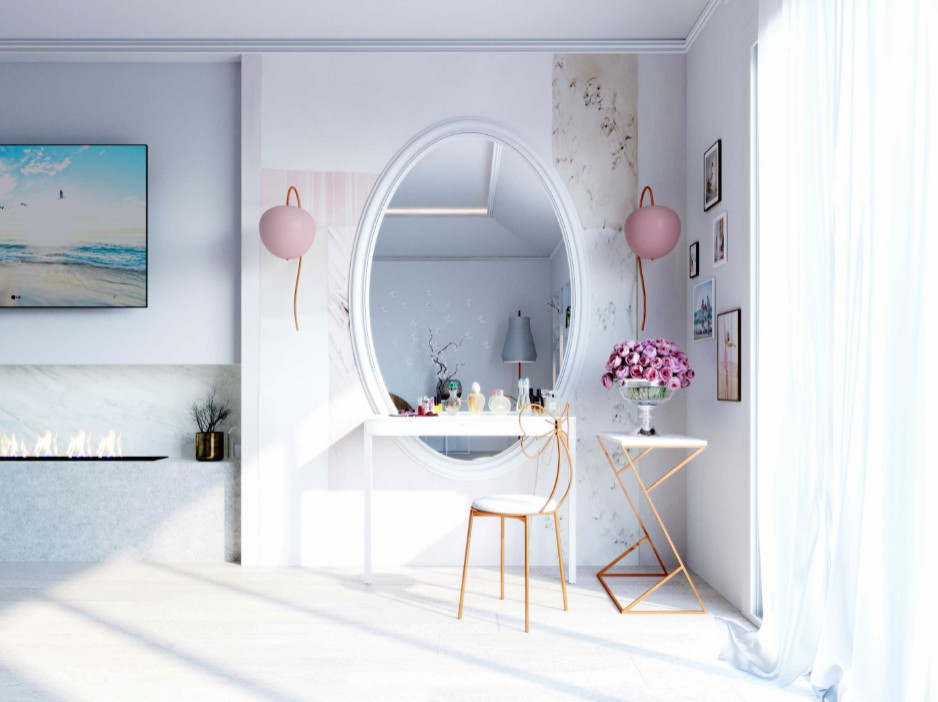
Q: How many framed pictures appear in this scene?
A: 5